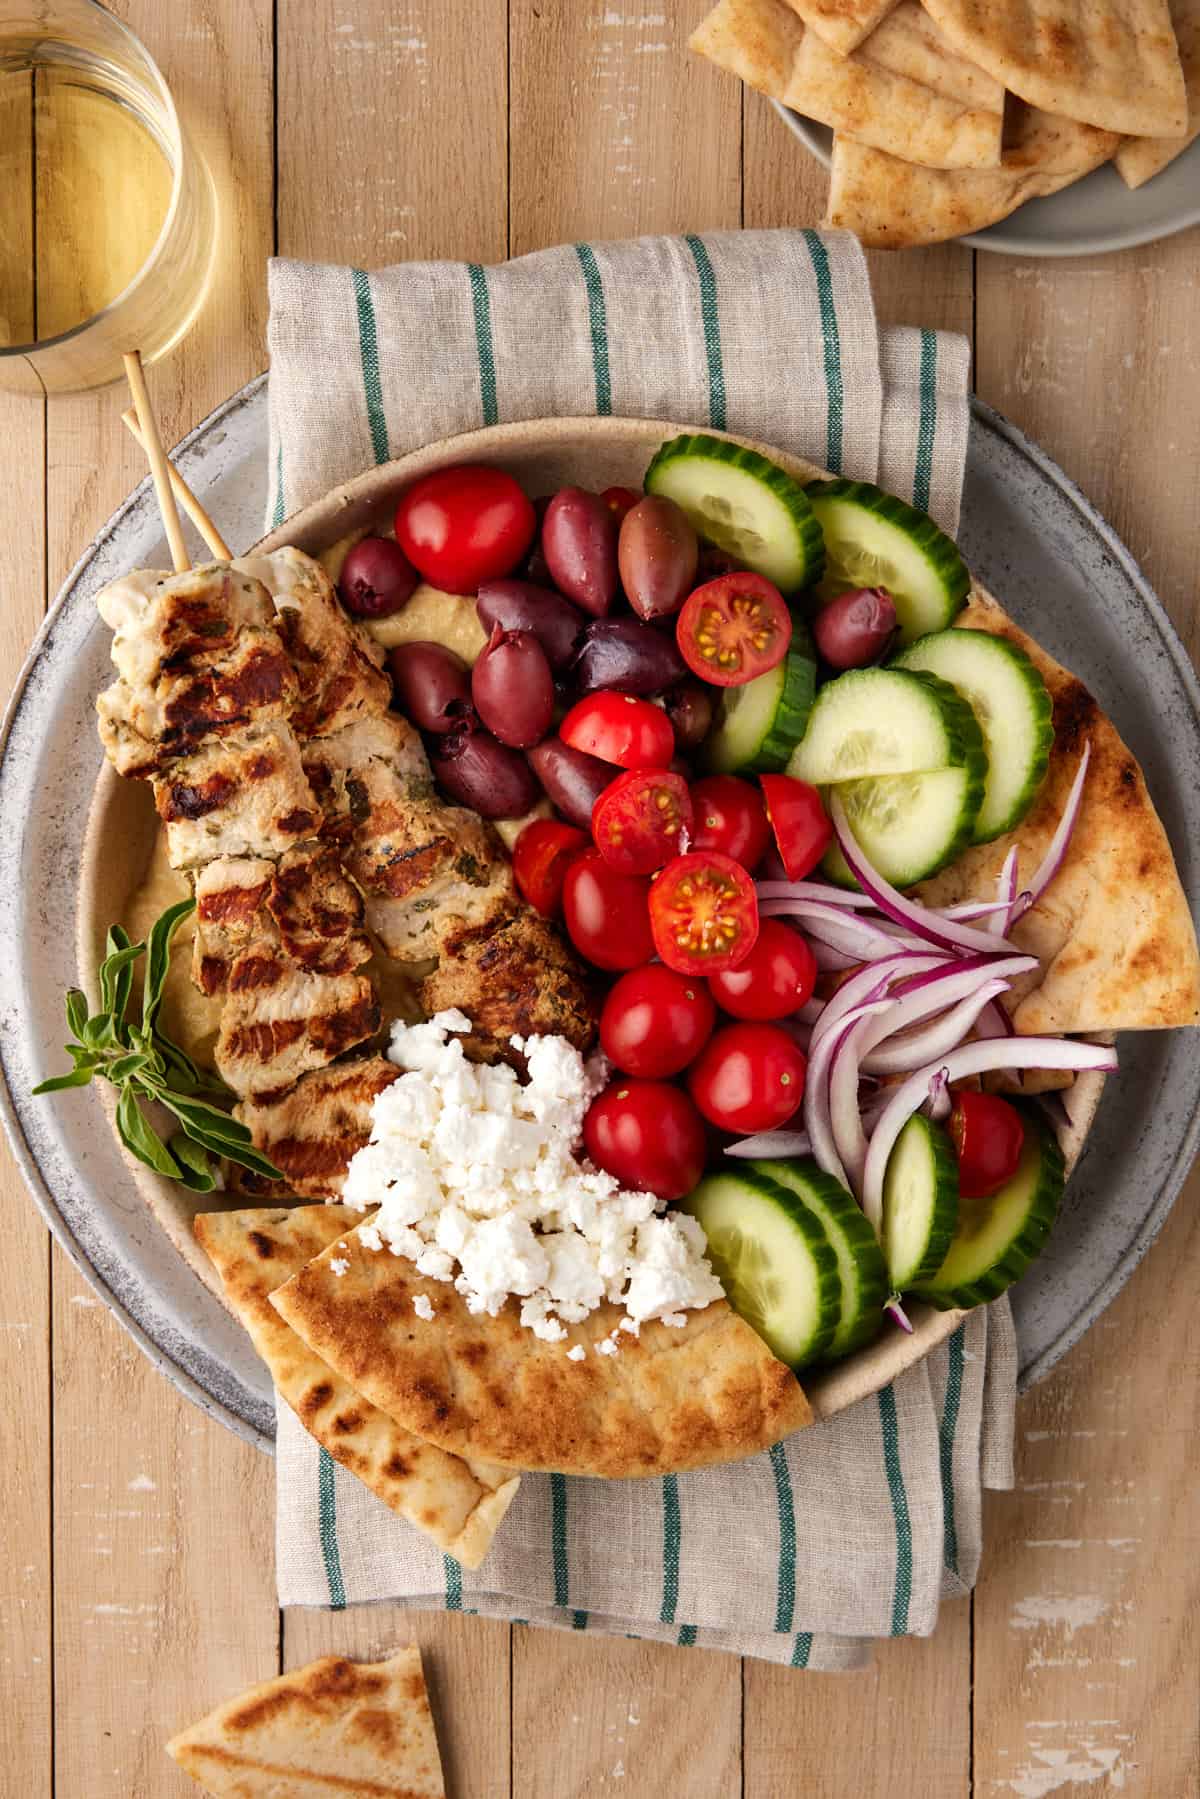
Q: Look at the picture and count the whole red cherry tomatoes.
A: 7